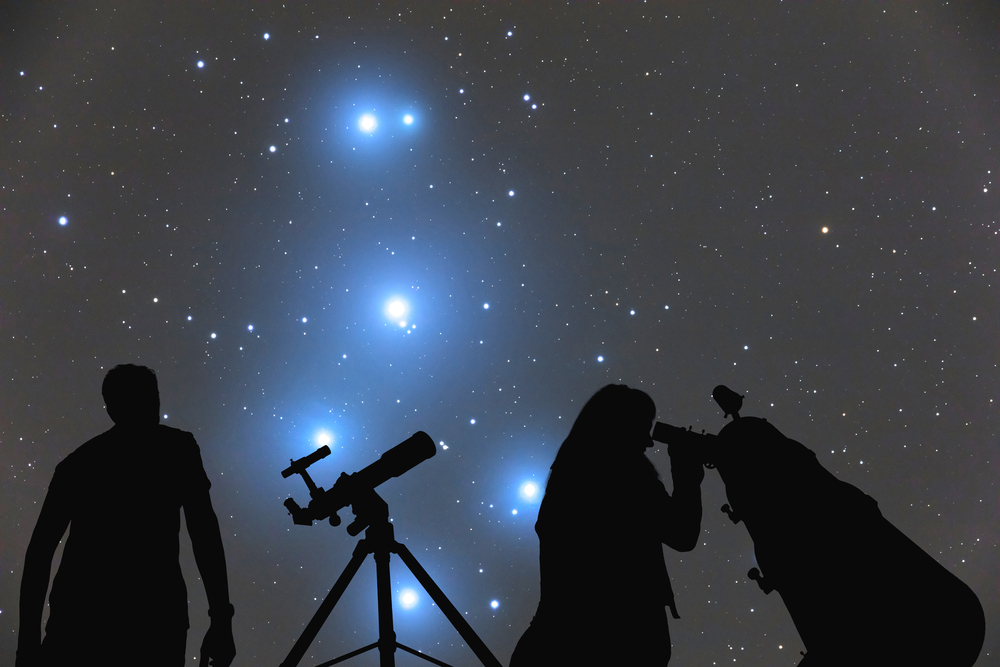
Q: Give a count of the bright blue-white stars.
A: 6